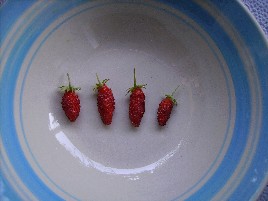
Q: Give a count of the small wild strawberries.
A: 4